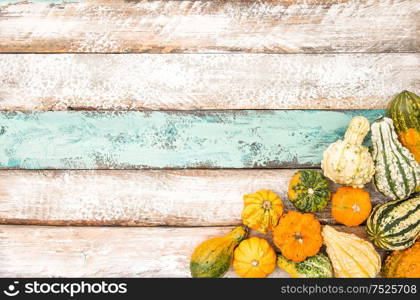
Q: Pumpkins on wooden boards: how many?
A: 13